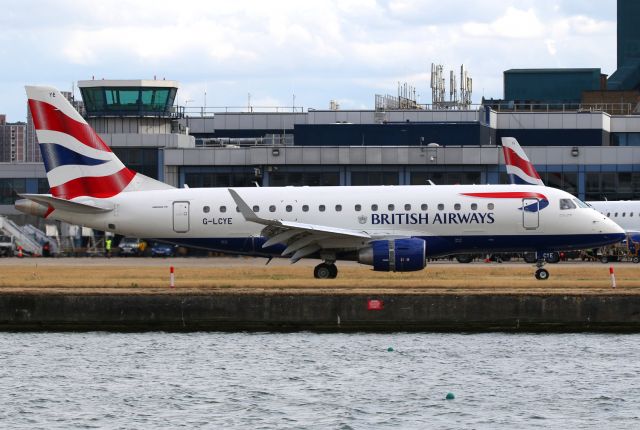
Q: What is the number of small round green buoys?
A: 2